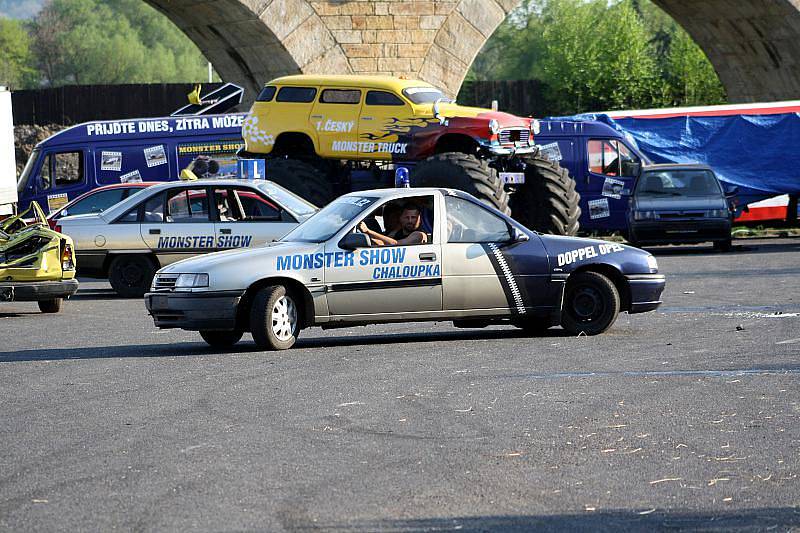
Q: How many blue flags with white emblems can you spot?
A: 0